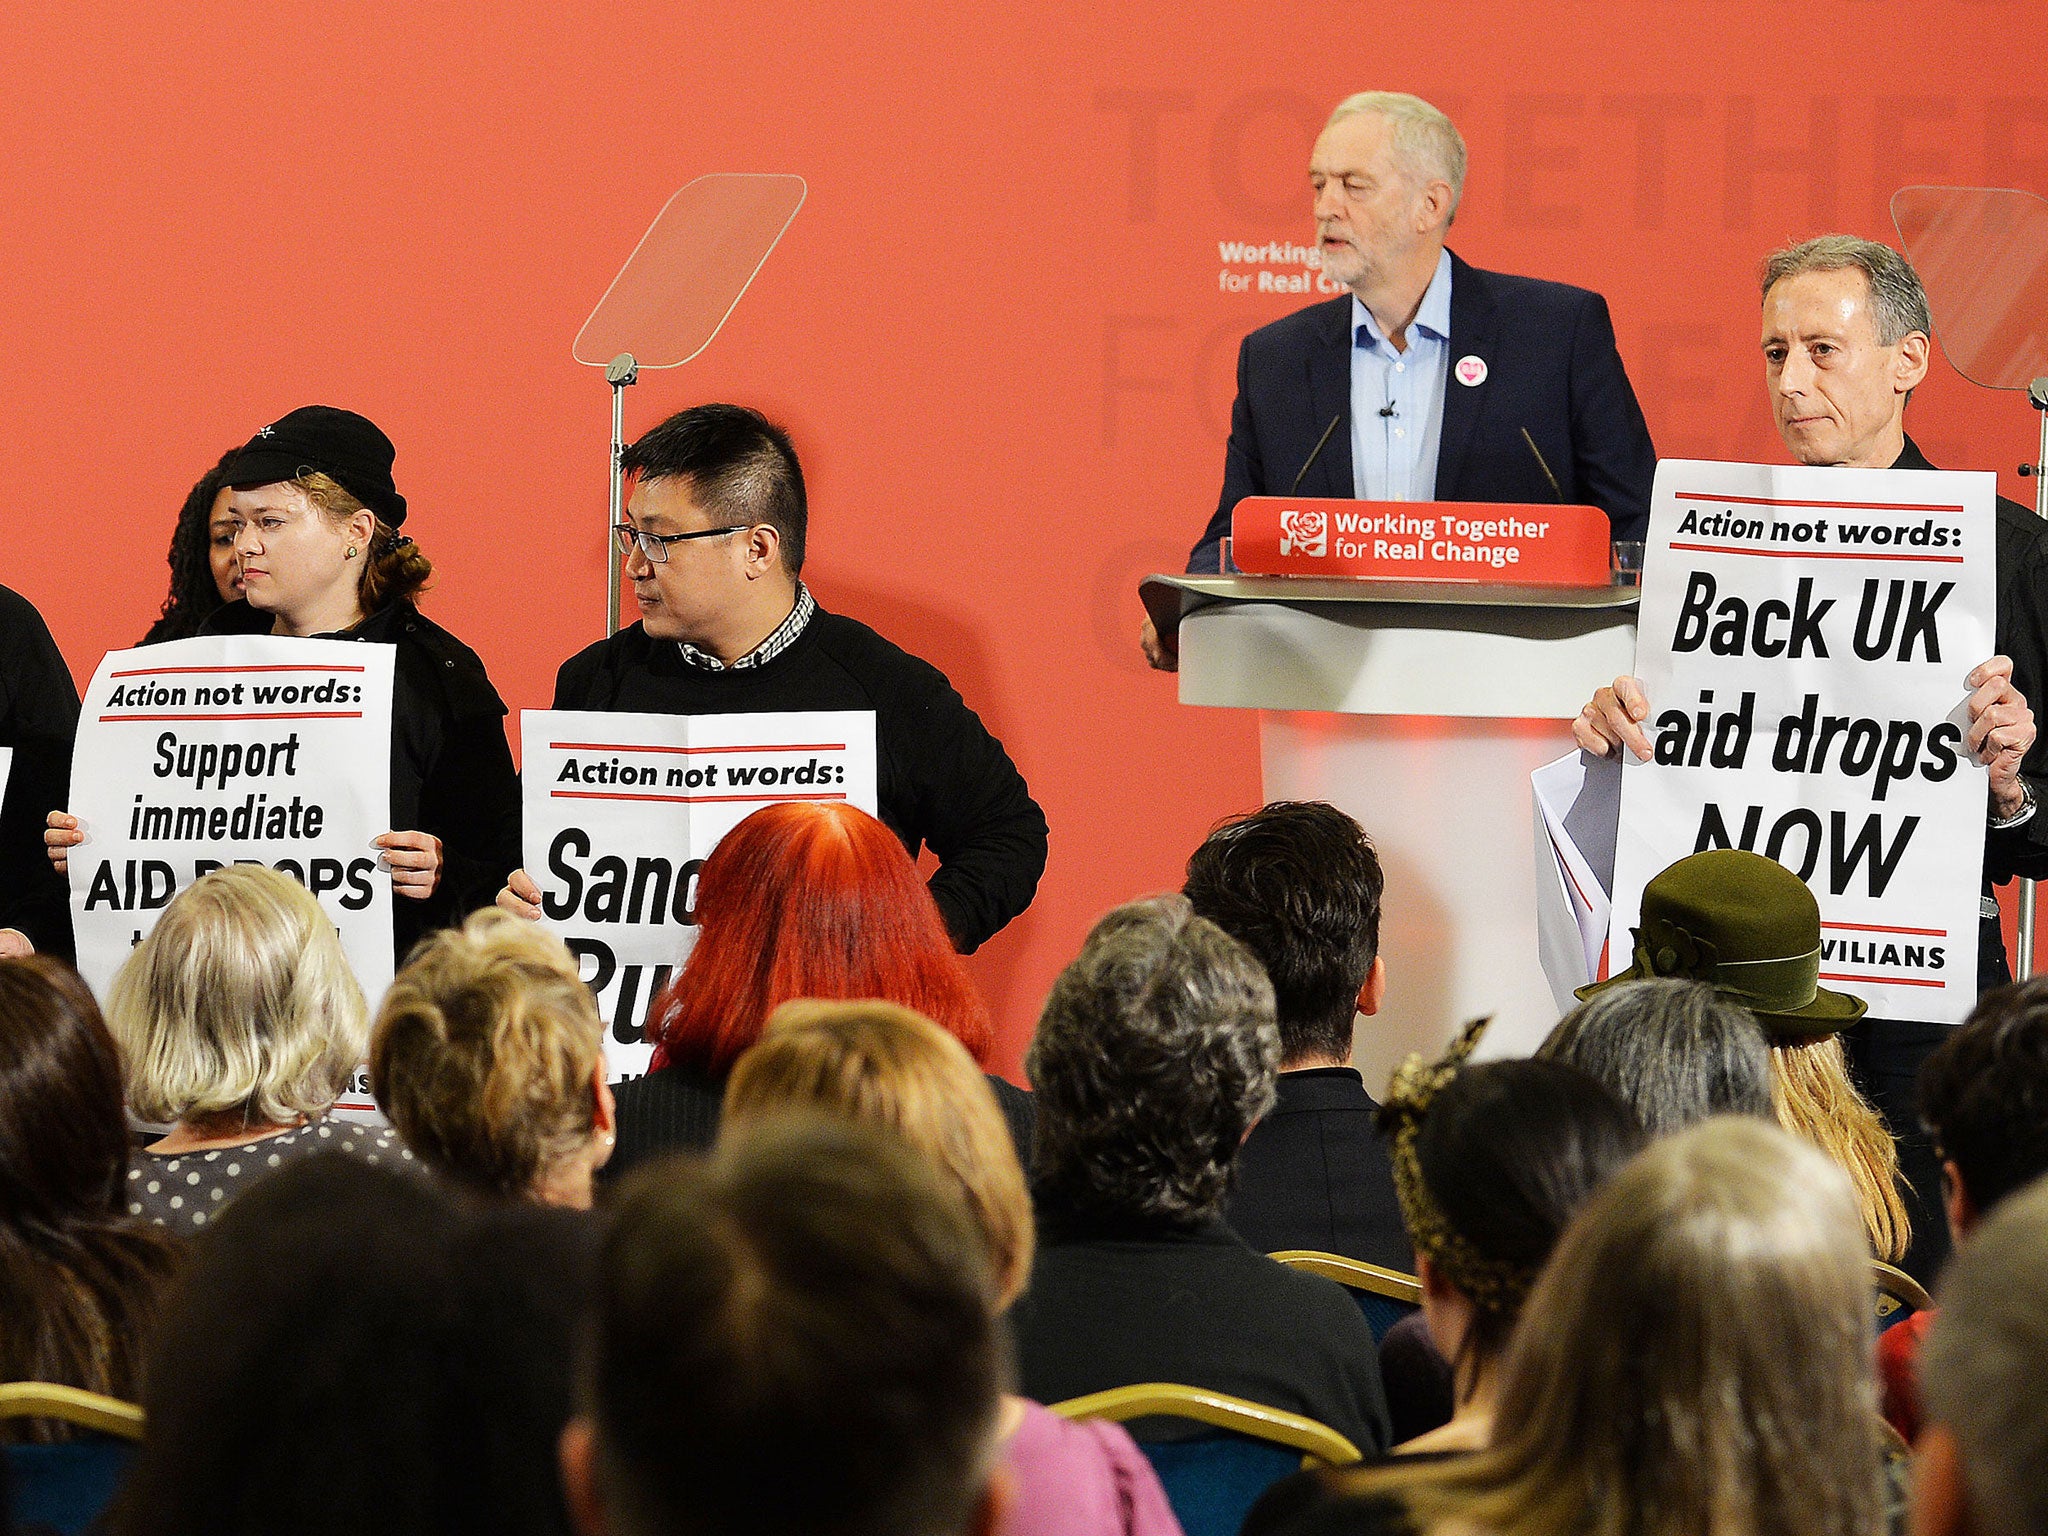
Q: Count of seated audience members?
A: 15